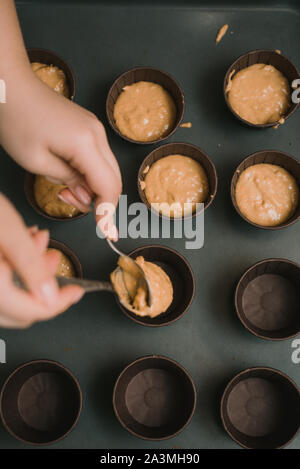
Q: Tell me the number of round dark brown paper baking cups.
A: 12